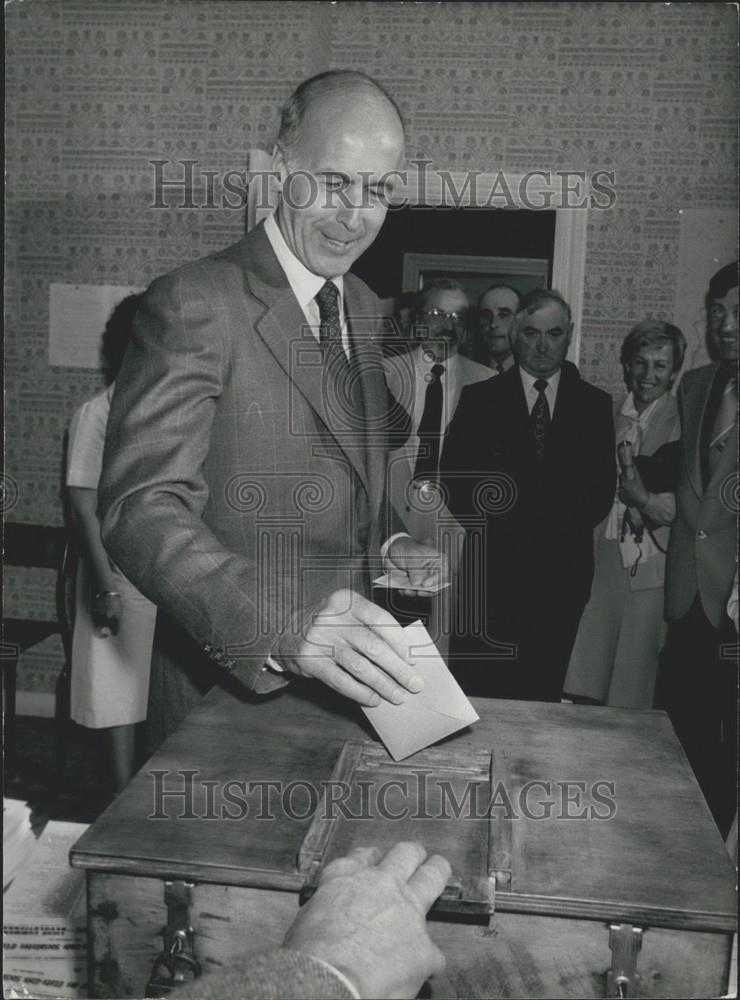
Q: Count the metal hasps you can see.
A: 2